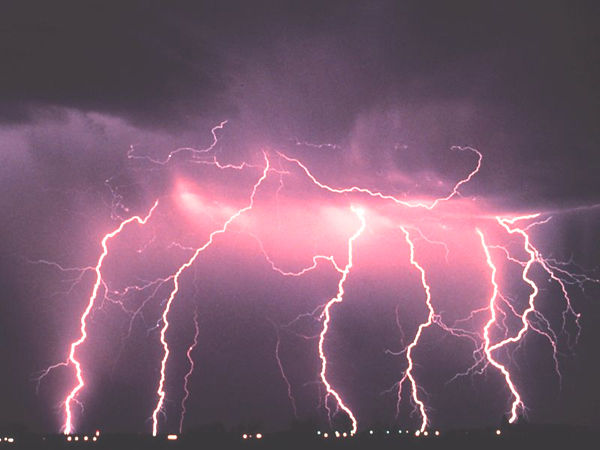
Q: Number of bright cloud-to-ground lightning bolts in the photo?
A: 5